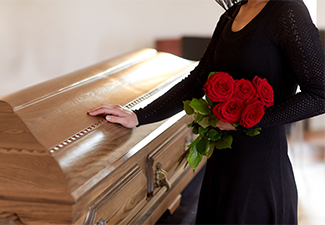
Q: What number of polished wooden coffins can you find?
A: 1